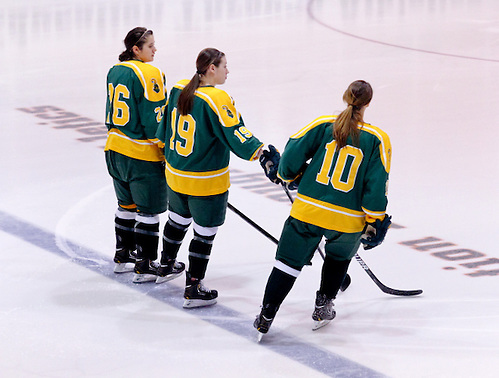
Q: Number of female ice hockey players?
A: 3